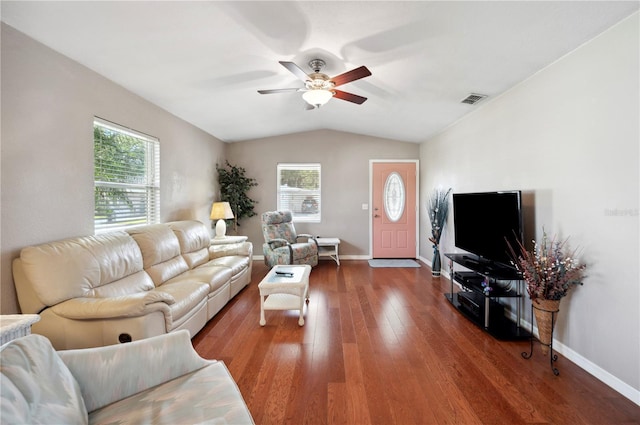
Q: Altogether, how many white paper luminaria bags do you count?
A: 0